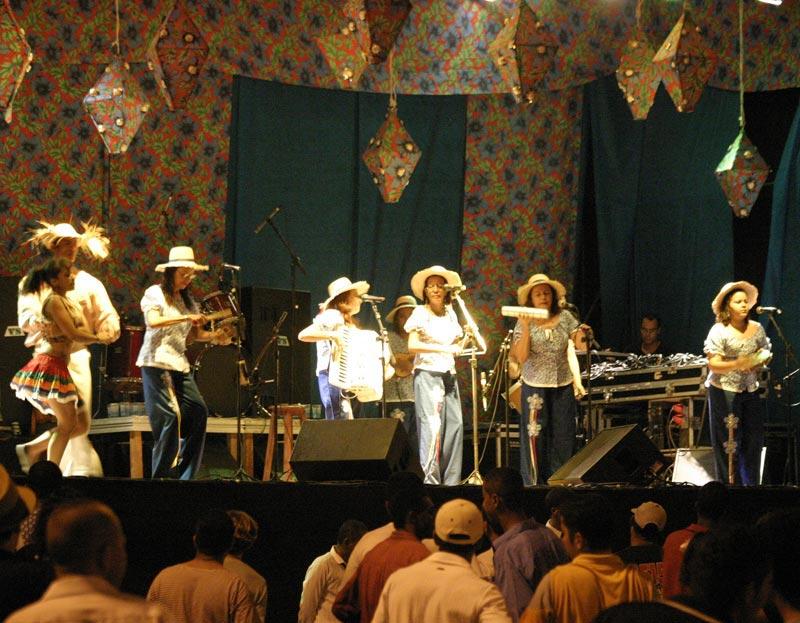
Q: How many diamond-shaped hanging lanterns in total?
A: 10